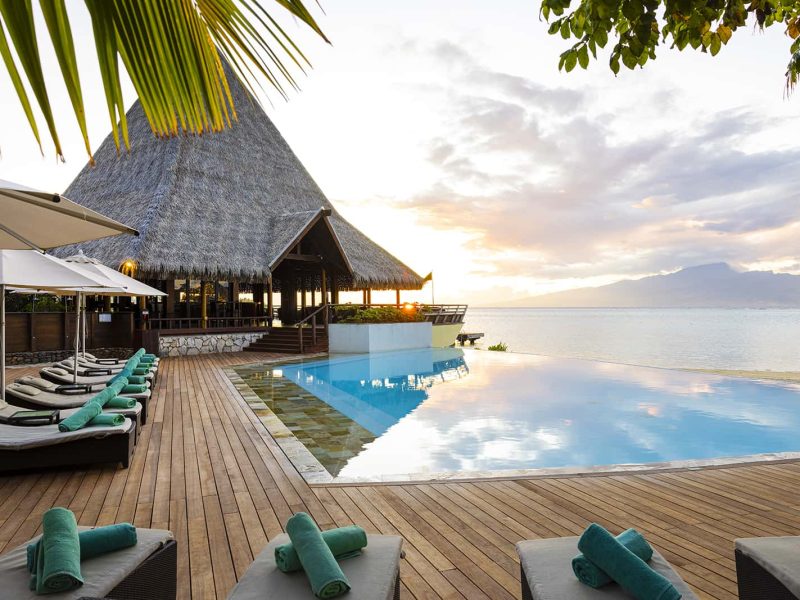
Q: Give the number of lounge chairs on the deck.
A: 12